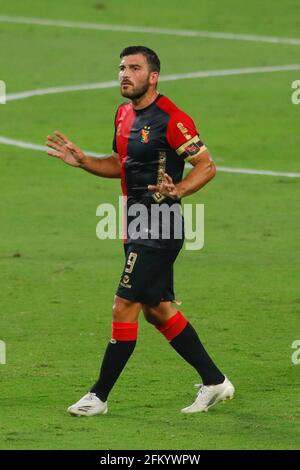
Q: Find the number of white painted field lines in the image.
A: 3